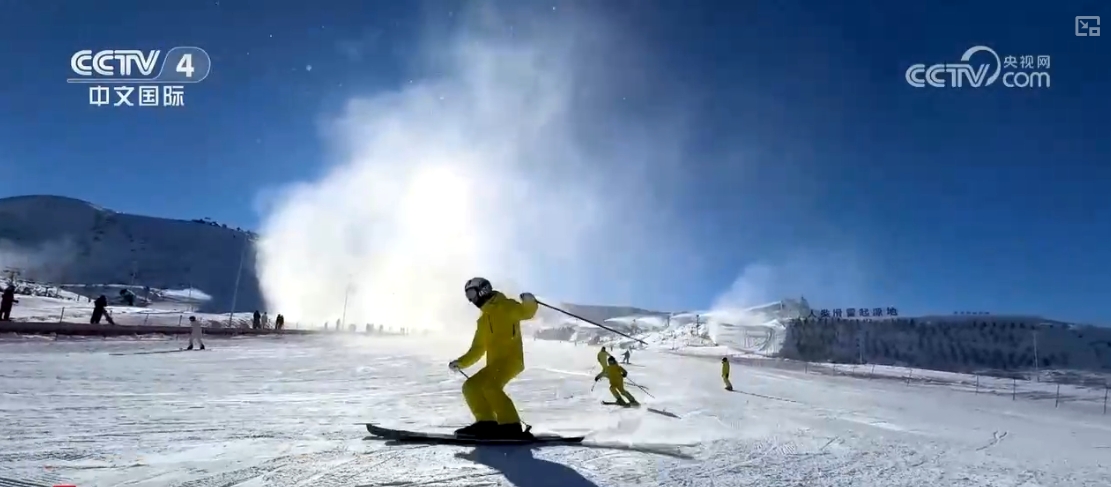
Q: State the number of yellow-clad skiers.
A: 4